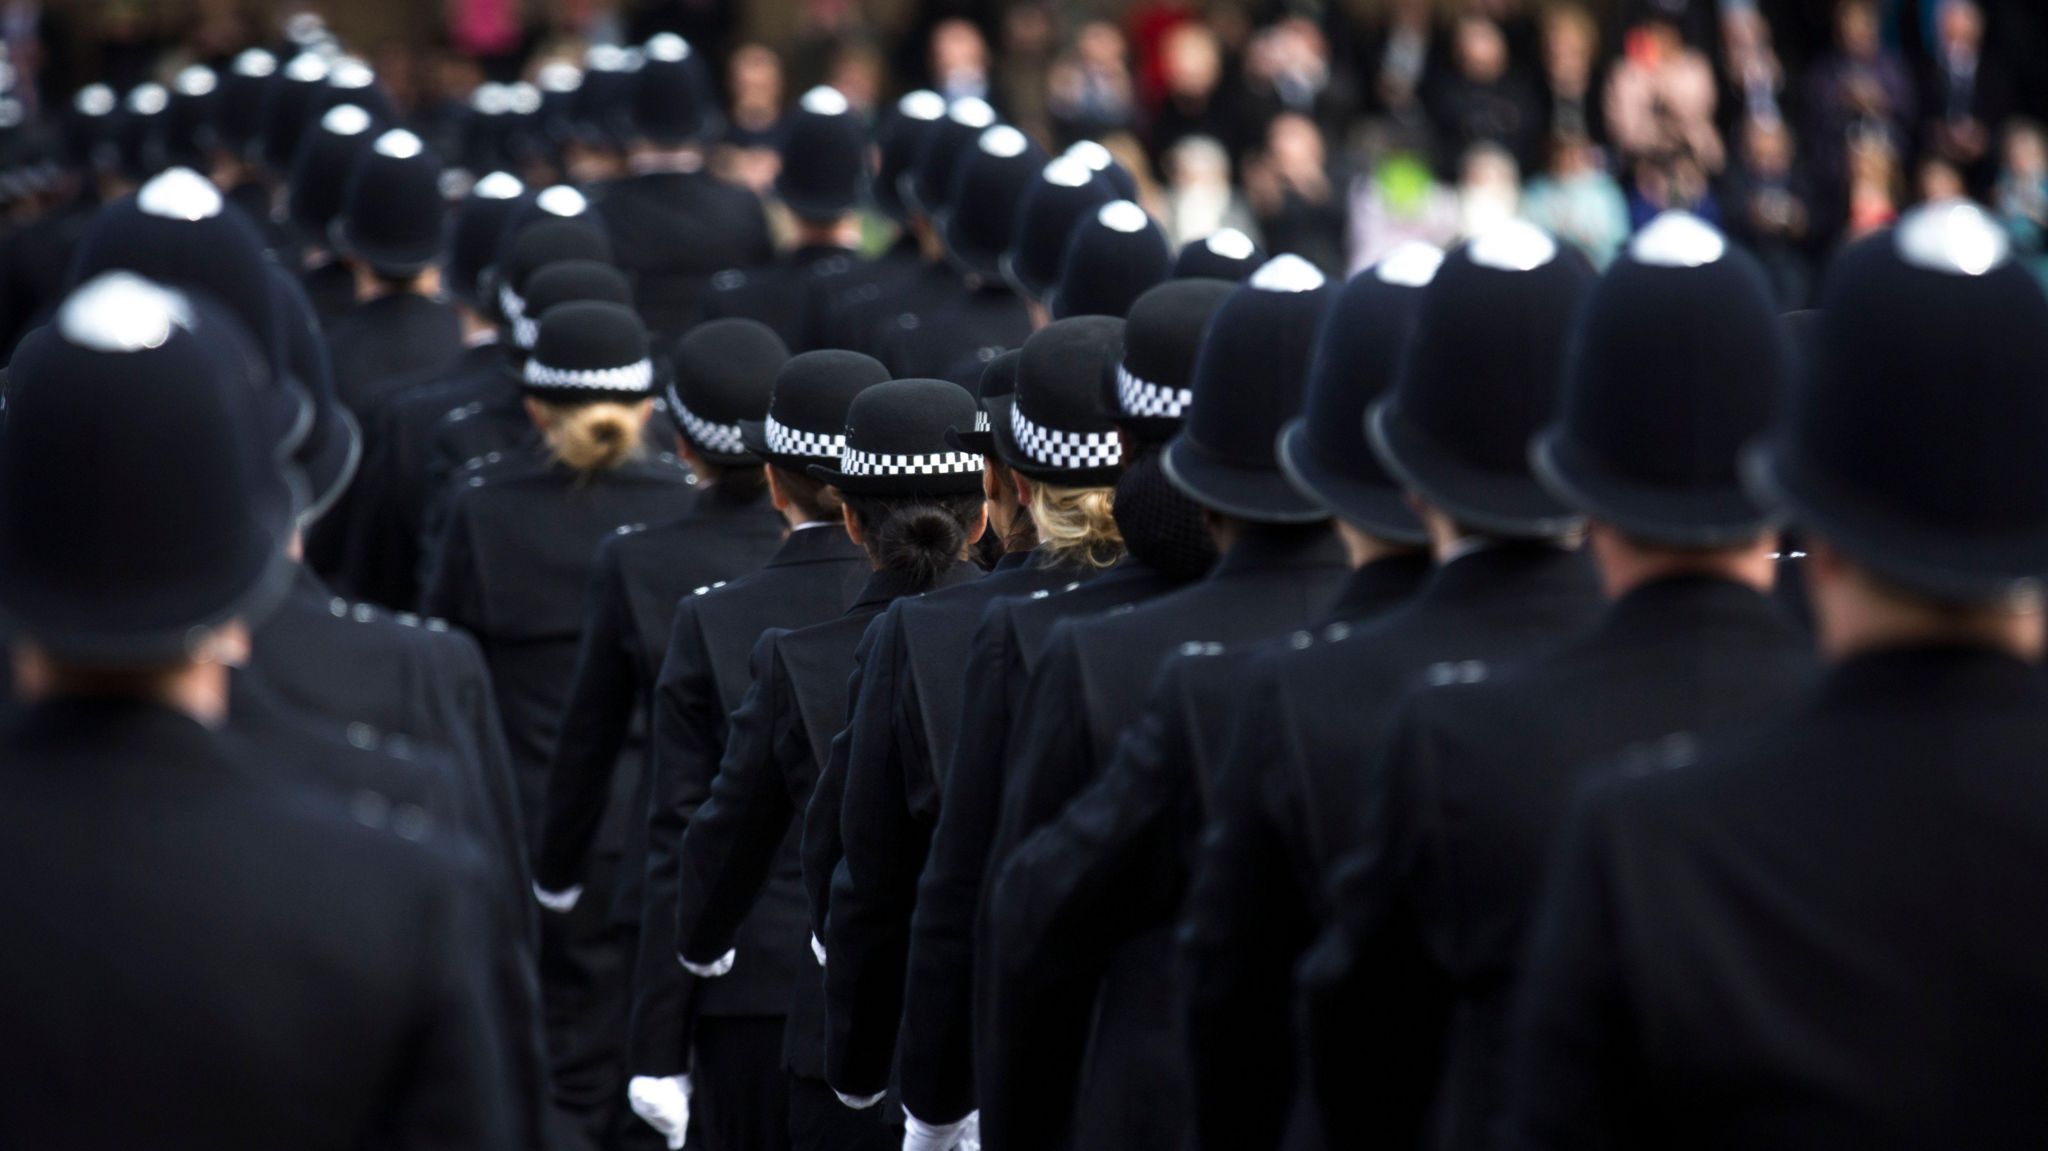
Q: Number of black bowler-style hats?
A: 9